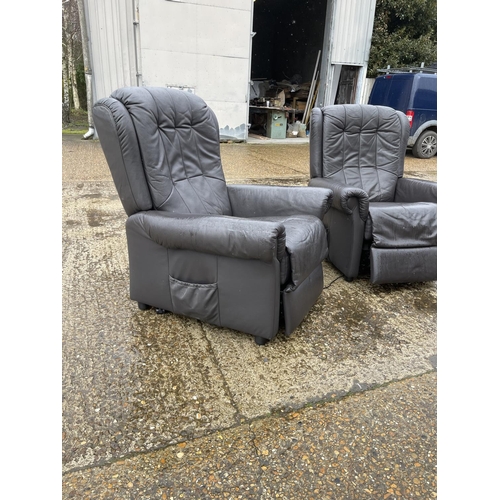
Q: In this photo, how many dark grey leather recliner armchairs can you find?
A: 2